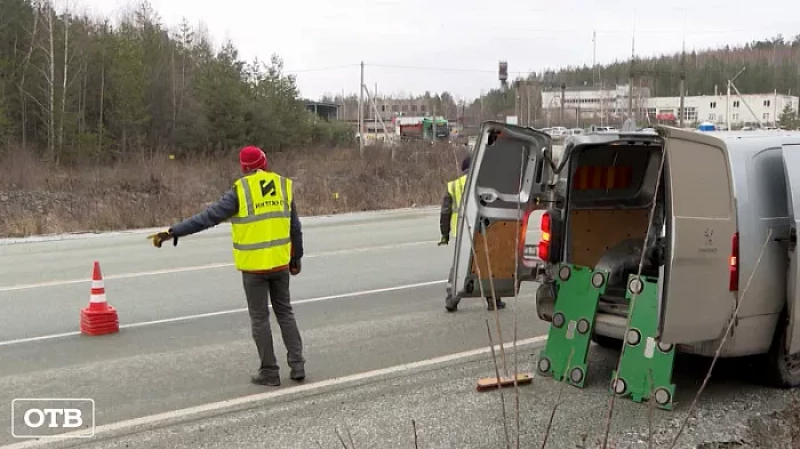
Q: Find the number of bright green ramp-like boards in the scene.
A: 2